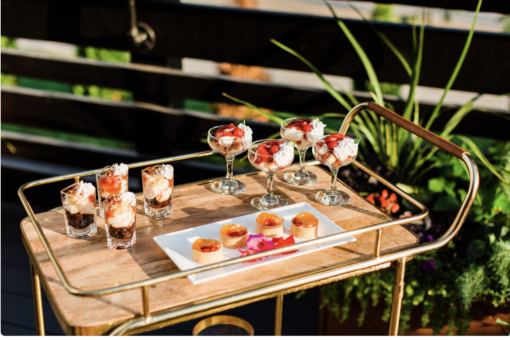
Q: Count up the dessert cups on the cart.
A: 8